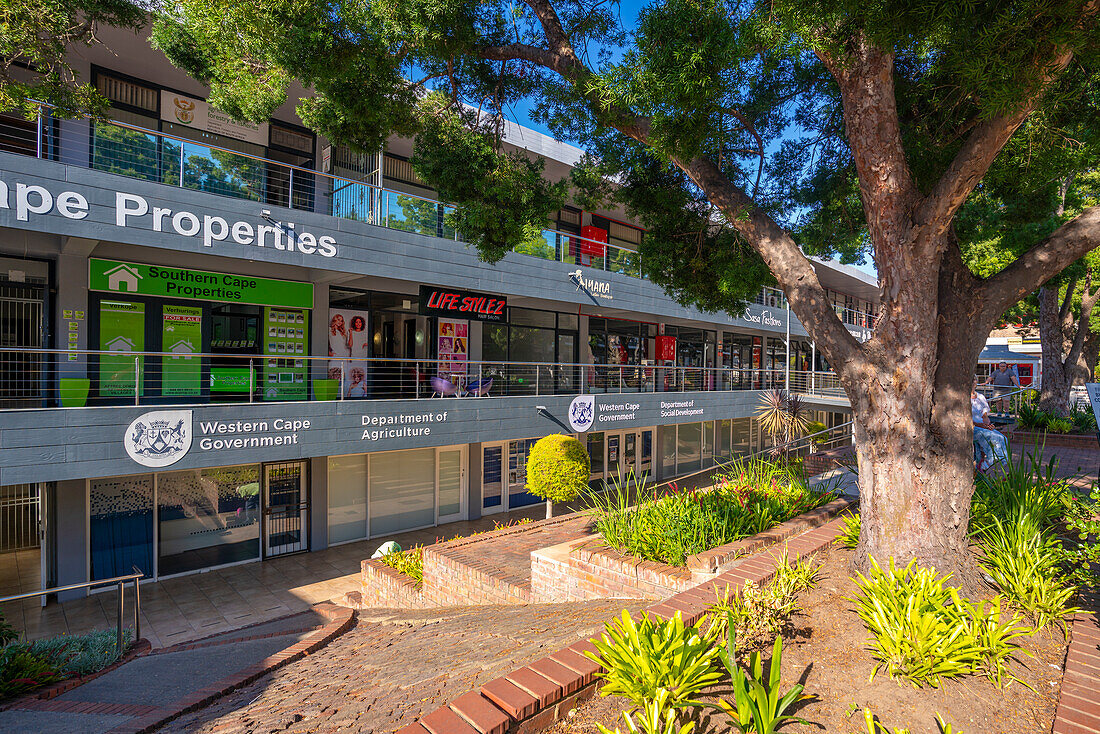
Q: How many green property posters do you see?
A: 3